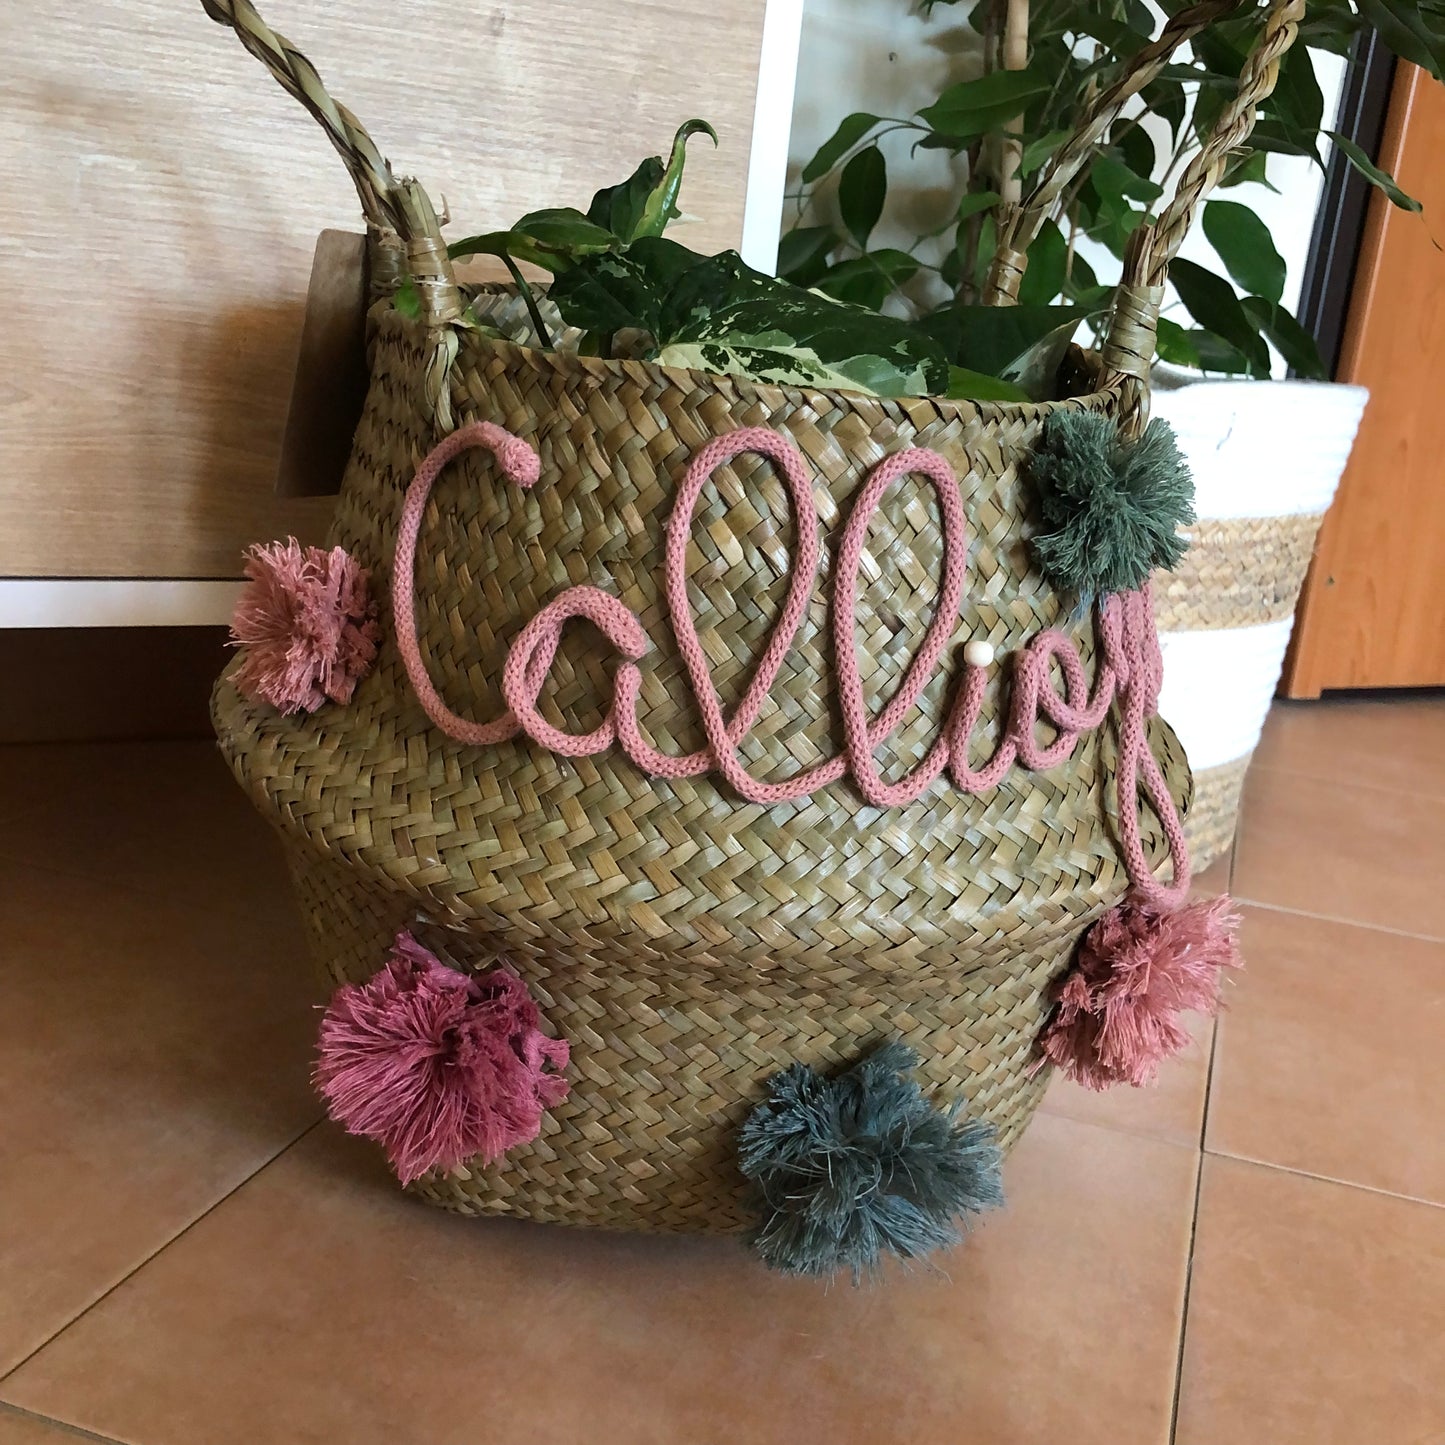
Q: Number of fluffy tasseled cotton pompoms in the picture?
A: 5